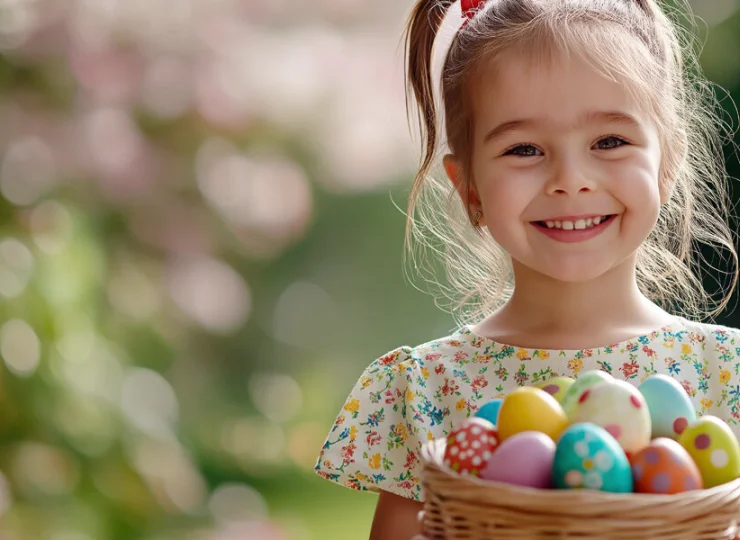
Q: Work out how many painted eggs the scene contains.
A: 11